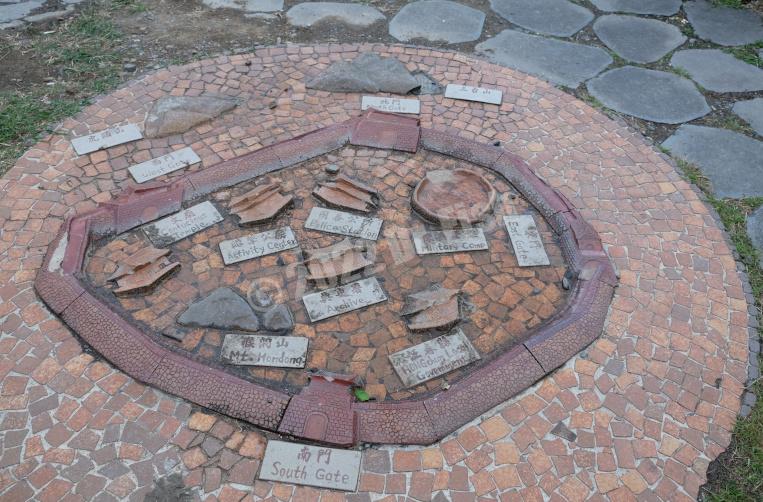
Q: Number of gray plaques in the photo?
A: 13